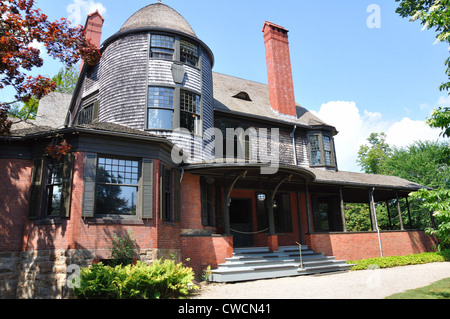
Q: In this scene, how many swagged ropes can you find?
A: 1